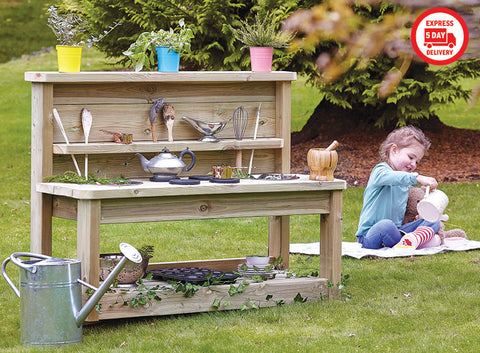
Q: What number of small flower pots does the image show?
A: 3